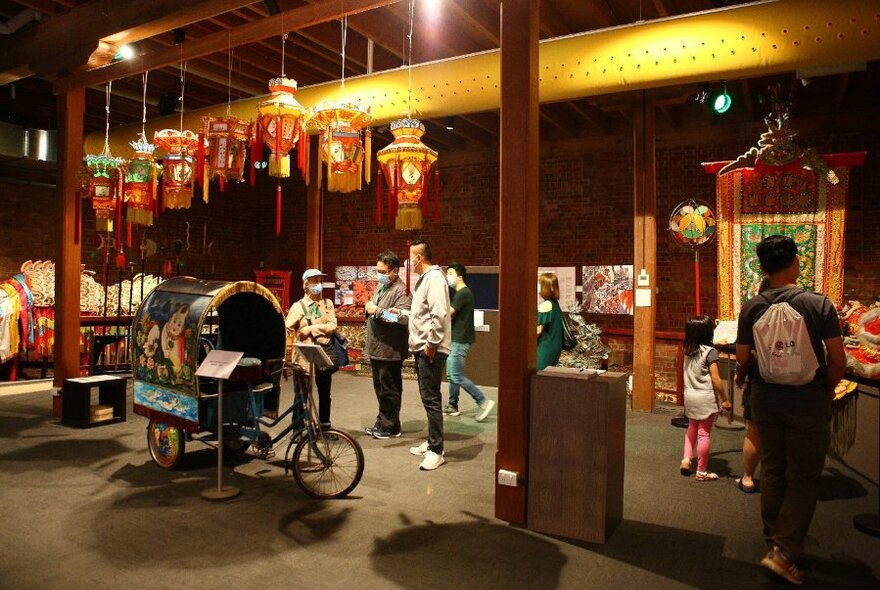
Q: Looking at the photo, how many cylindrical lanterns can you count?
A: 7